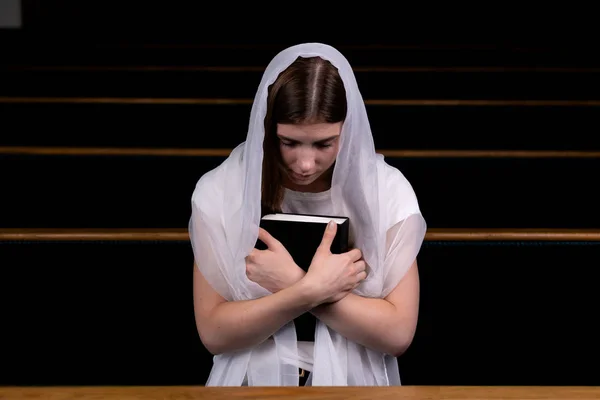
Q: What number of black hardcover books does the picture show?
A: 1